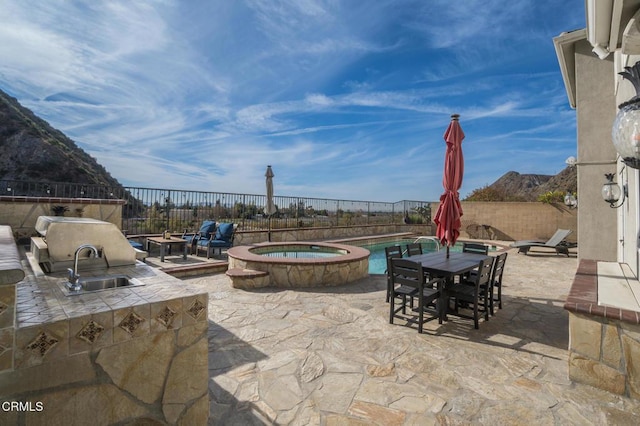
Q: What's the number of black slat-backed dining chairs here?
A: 6